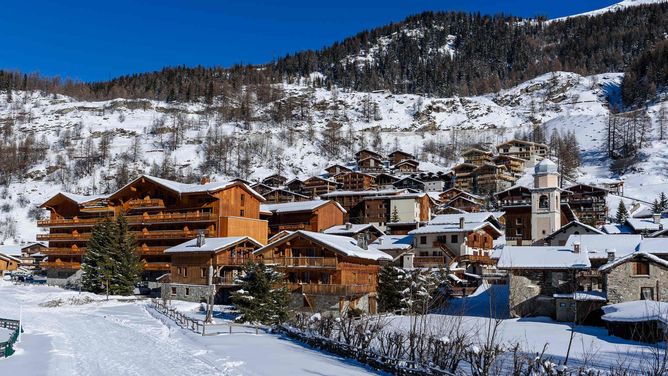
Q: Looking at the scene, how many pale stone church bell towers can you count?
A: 1